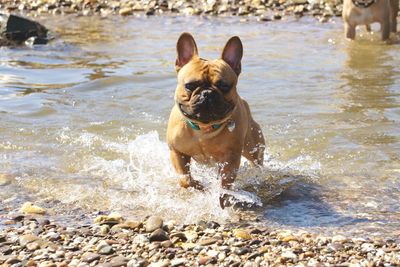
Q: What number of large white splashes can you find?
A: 1